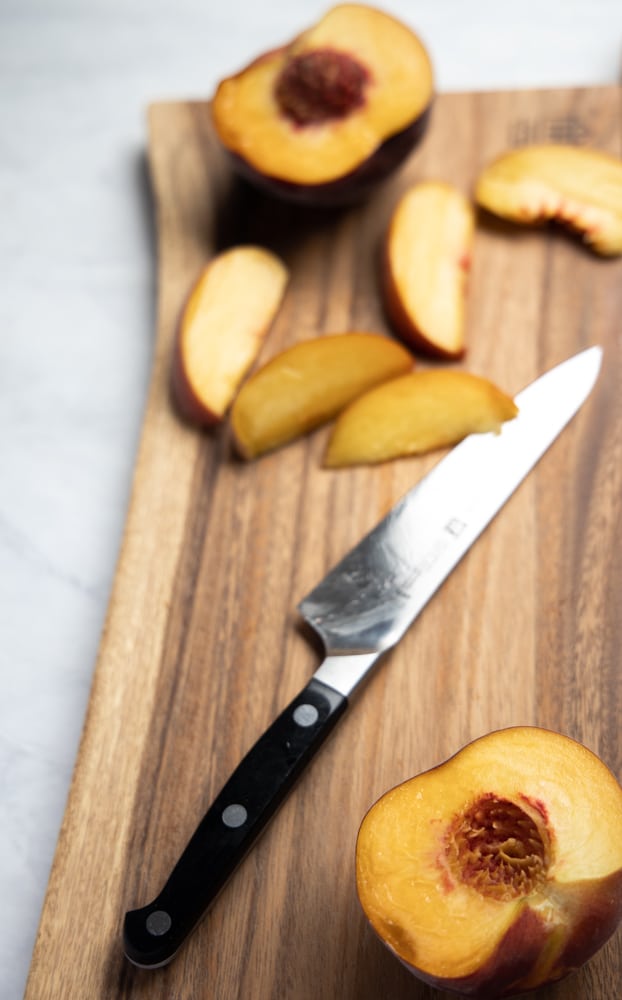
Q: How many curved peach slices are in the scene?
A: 5